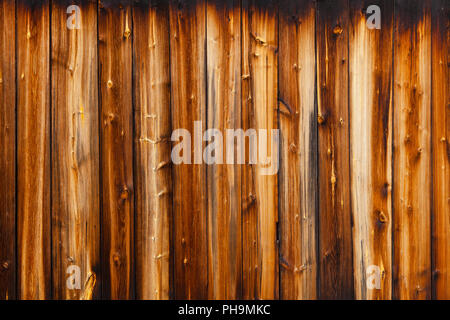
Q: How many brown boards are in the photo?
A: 13